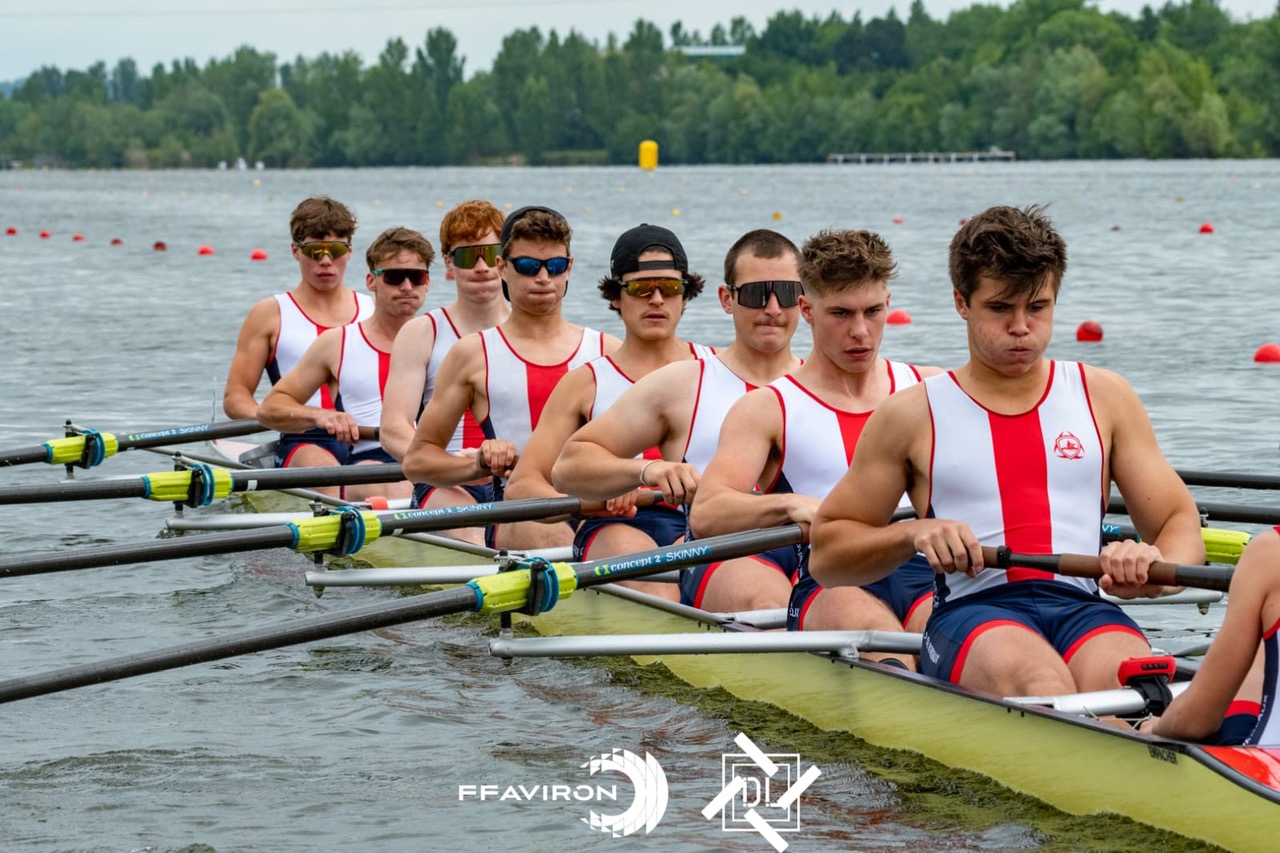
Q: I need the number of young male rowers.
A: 8